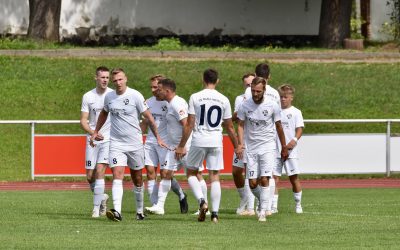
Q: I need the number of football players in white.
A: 9